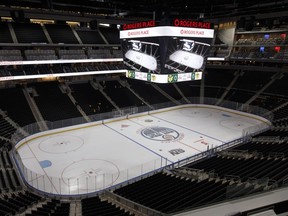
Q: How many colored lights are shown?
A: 4